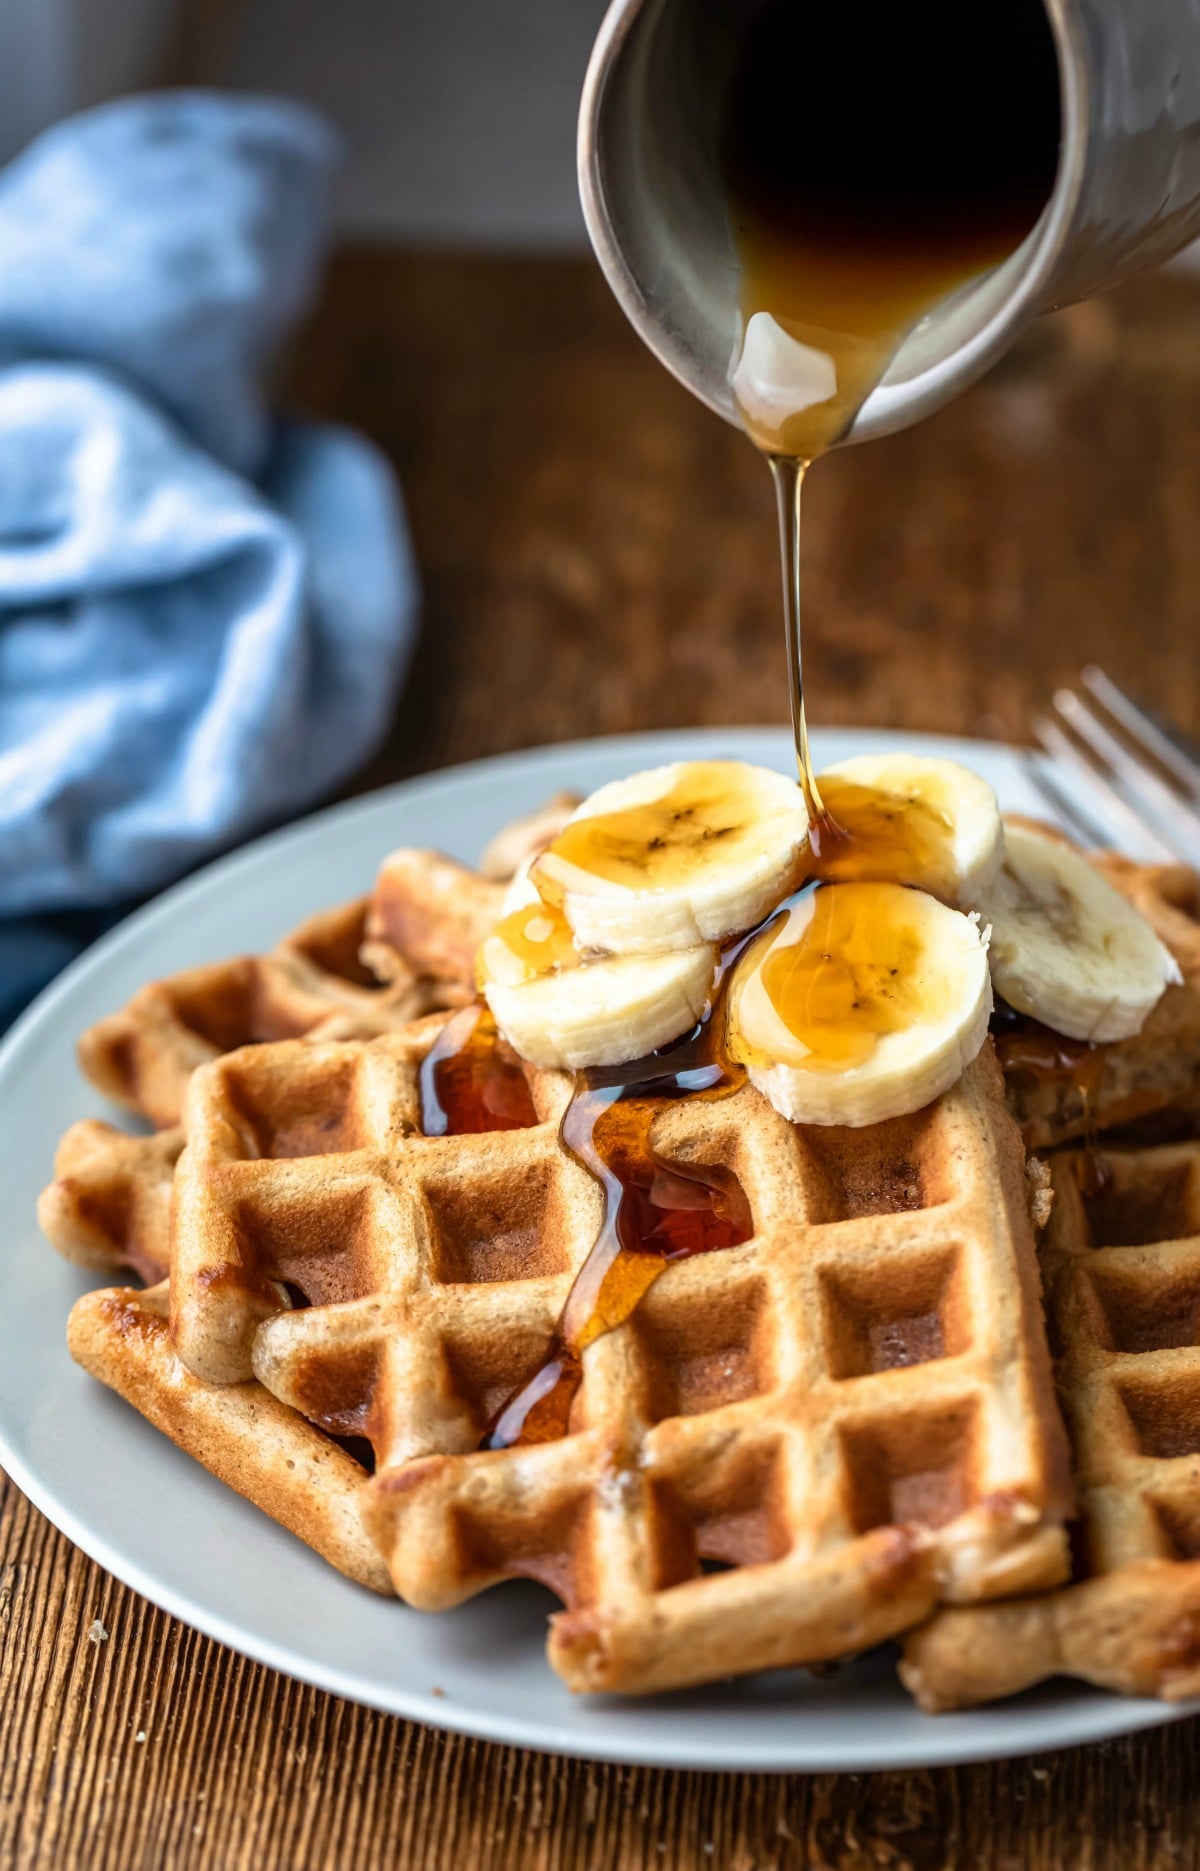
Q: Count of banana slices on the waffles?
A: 5